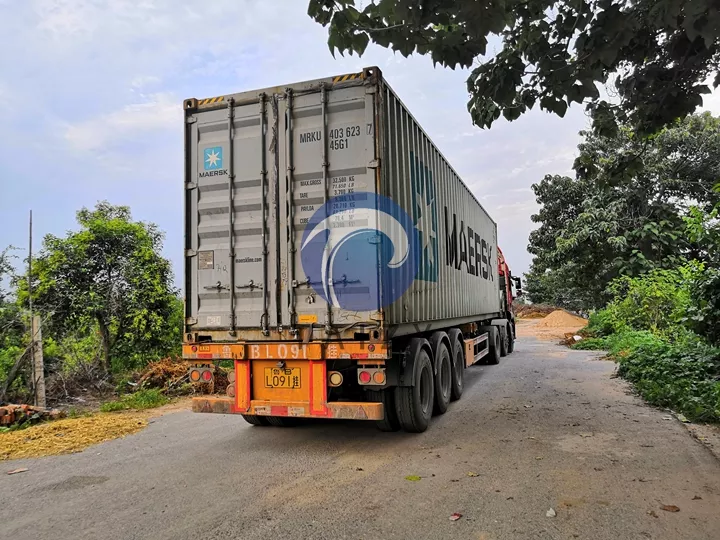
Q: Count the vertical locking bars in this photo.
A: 4